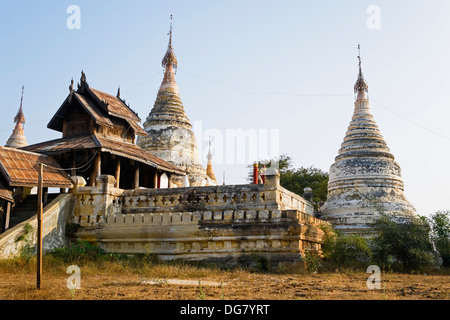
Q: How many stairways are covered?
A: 1